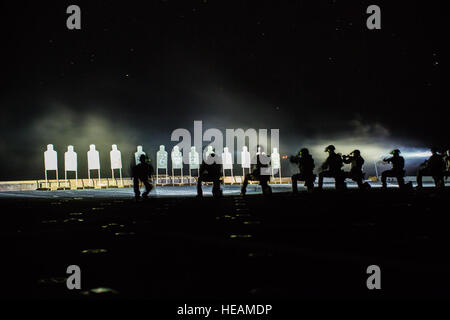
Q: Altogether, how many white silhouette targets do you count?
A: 13